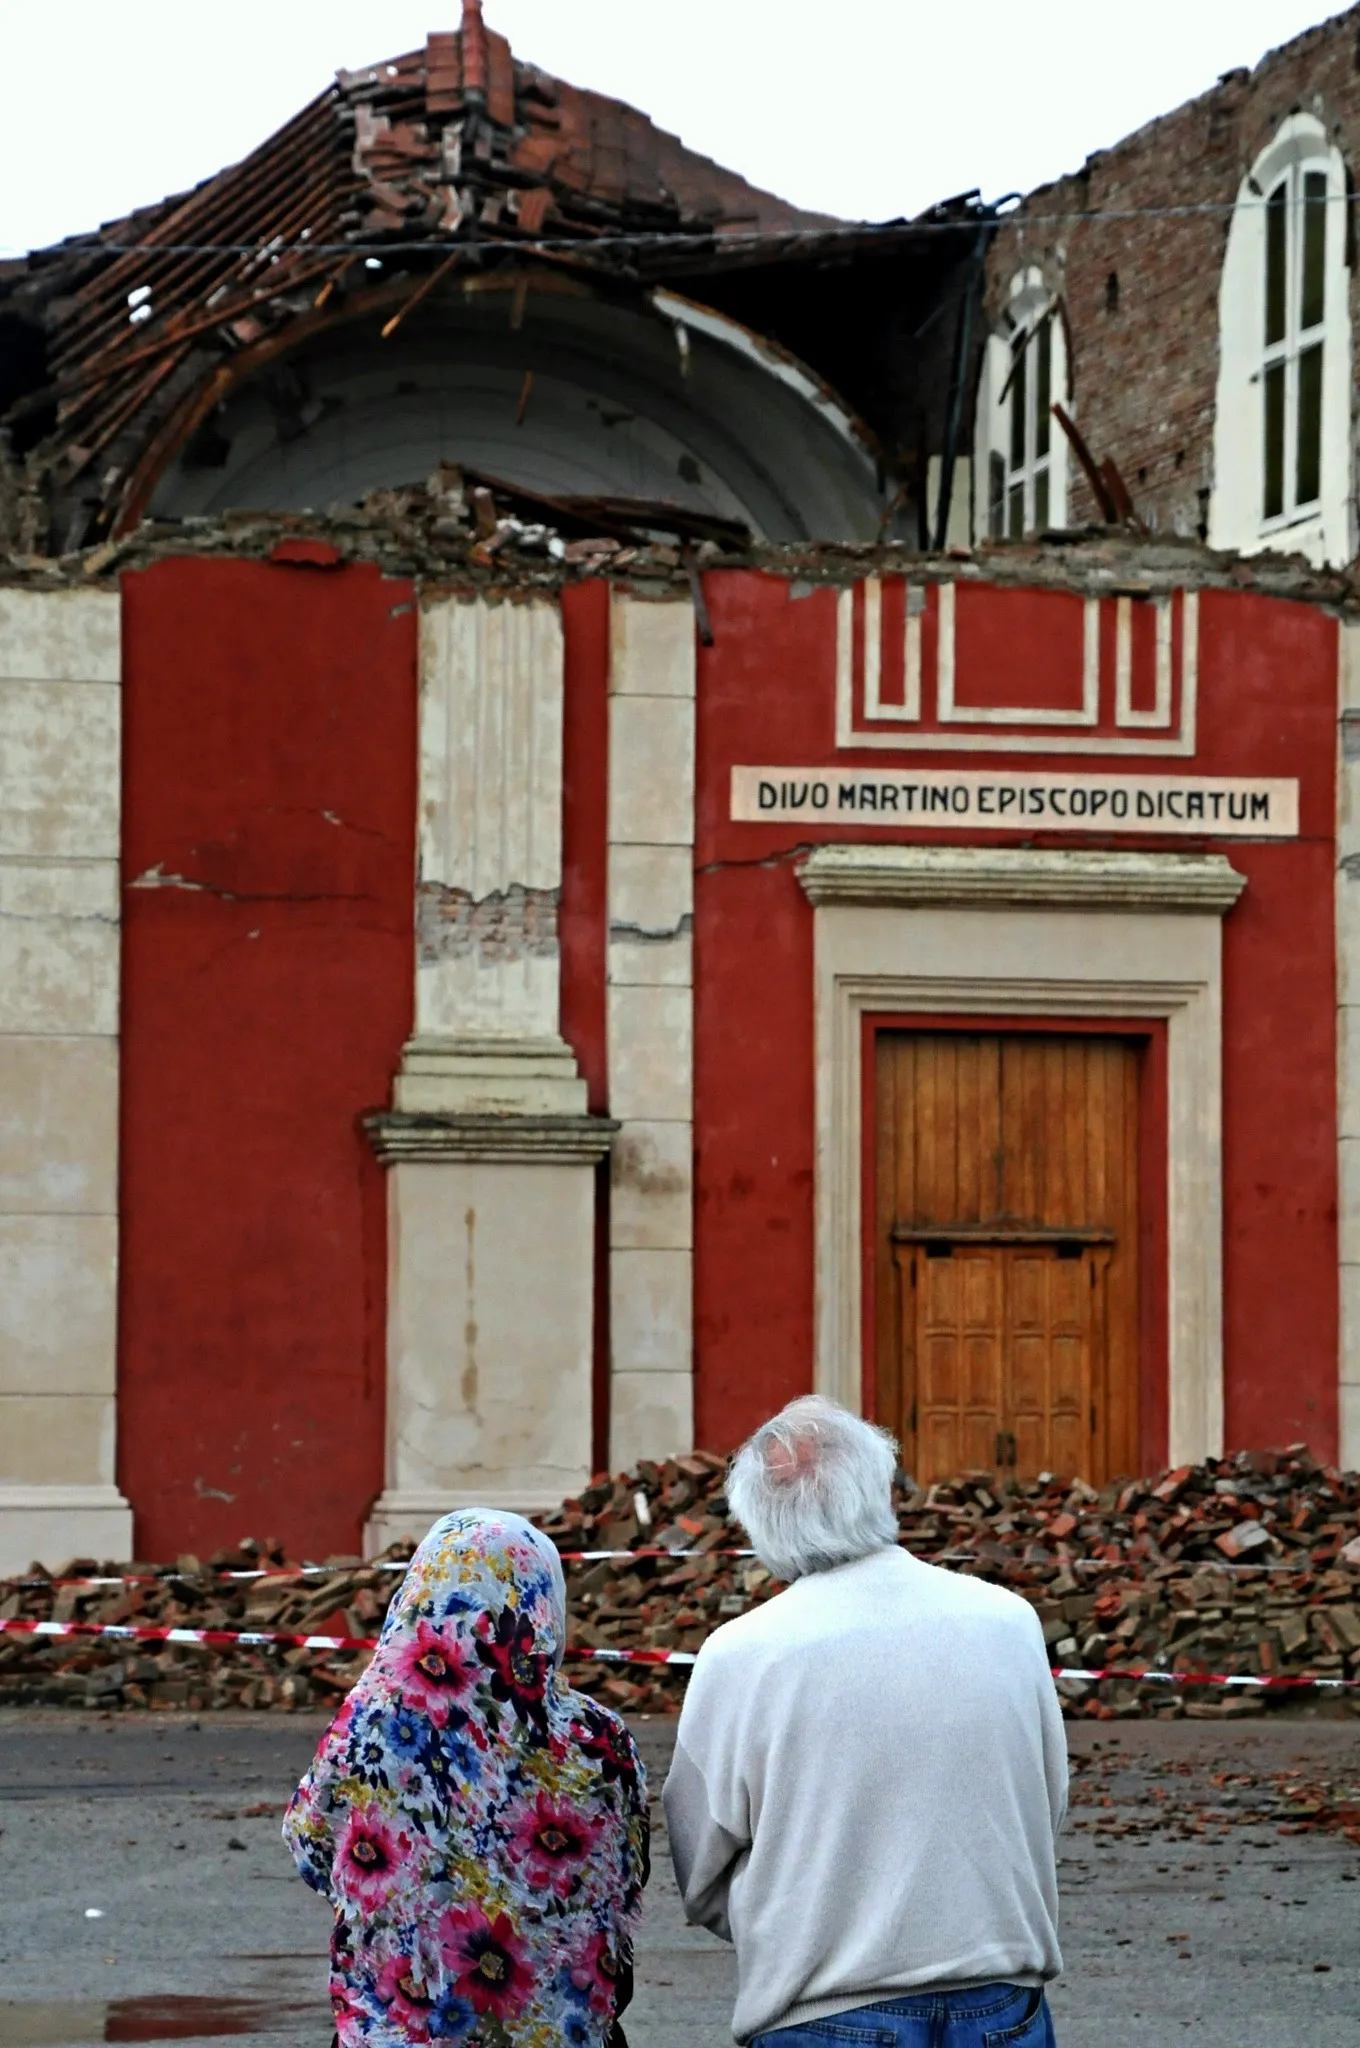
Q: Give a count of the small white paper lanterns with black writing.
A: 0